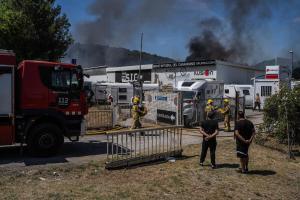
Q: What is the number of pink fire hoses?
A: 0